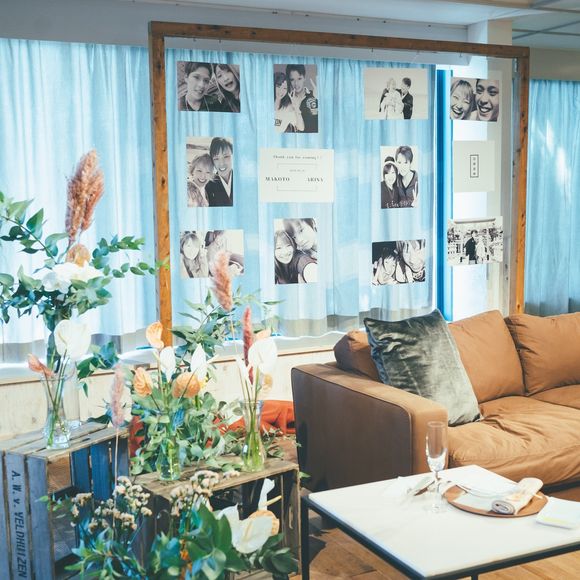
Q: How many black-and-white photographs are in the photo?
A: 10